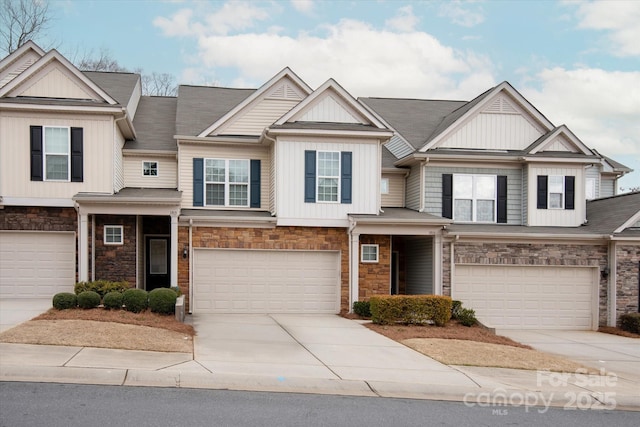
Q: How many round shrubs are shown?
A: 5